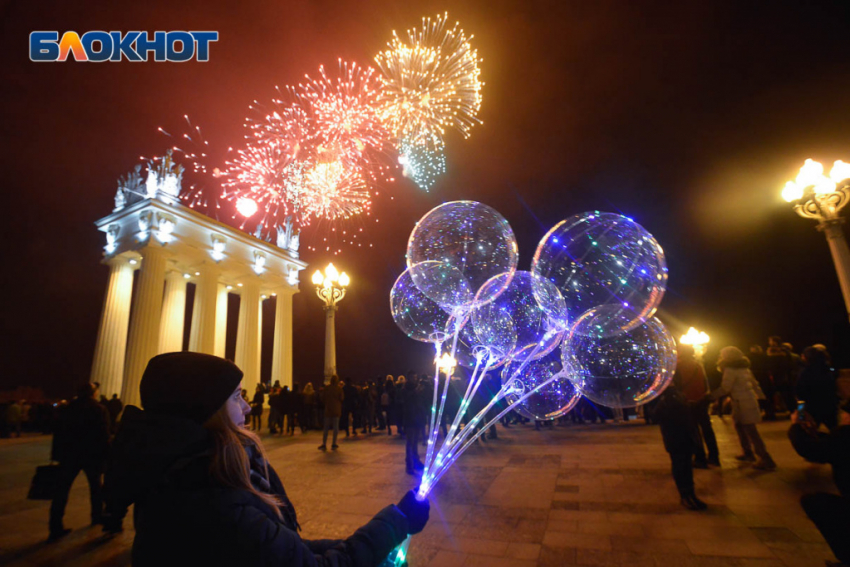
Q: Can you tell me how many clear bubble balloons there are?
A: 7